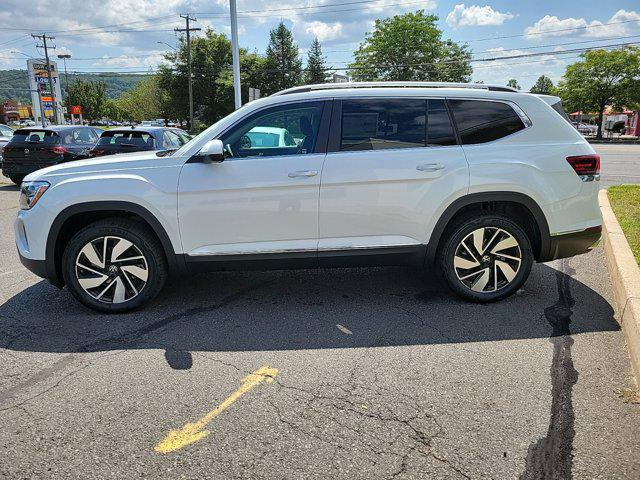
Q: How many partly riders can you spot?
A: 0